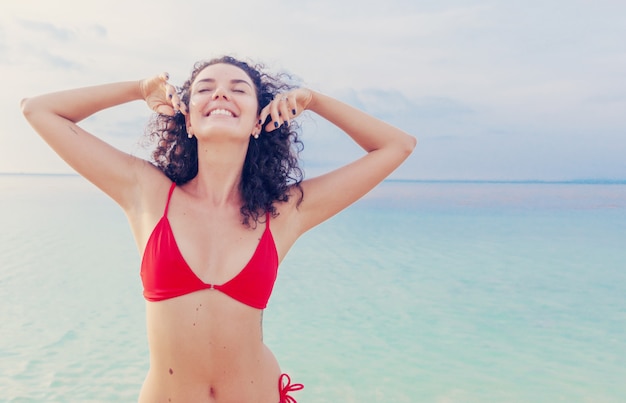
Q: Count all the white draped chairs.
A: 0